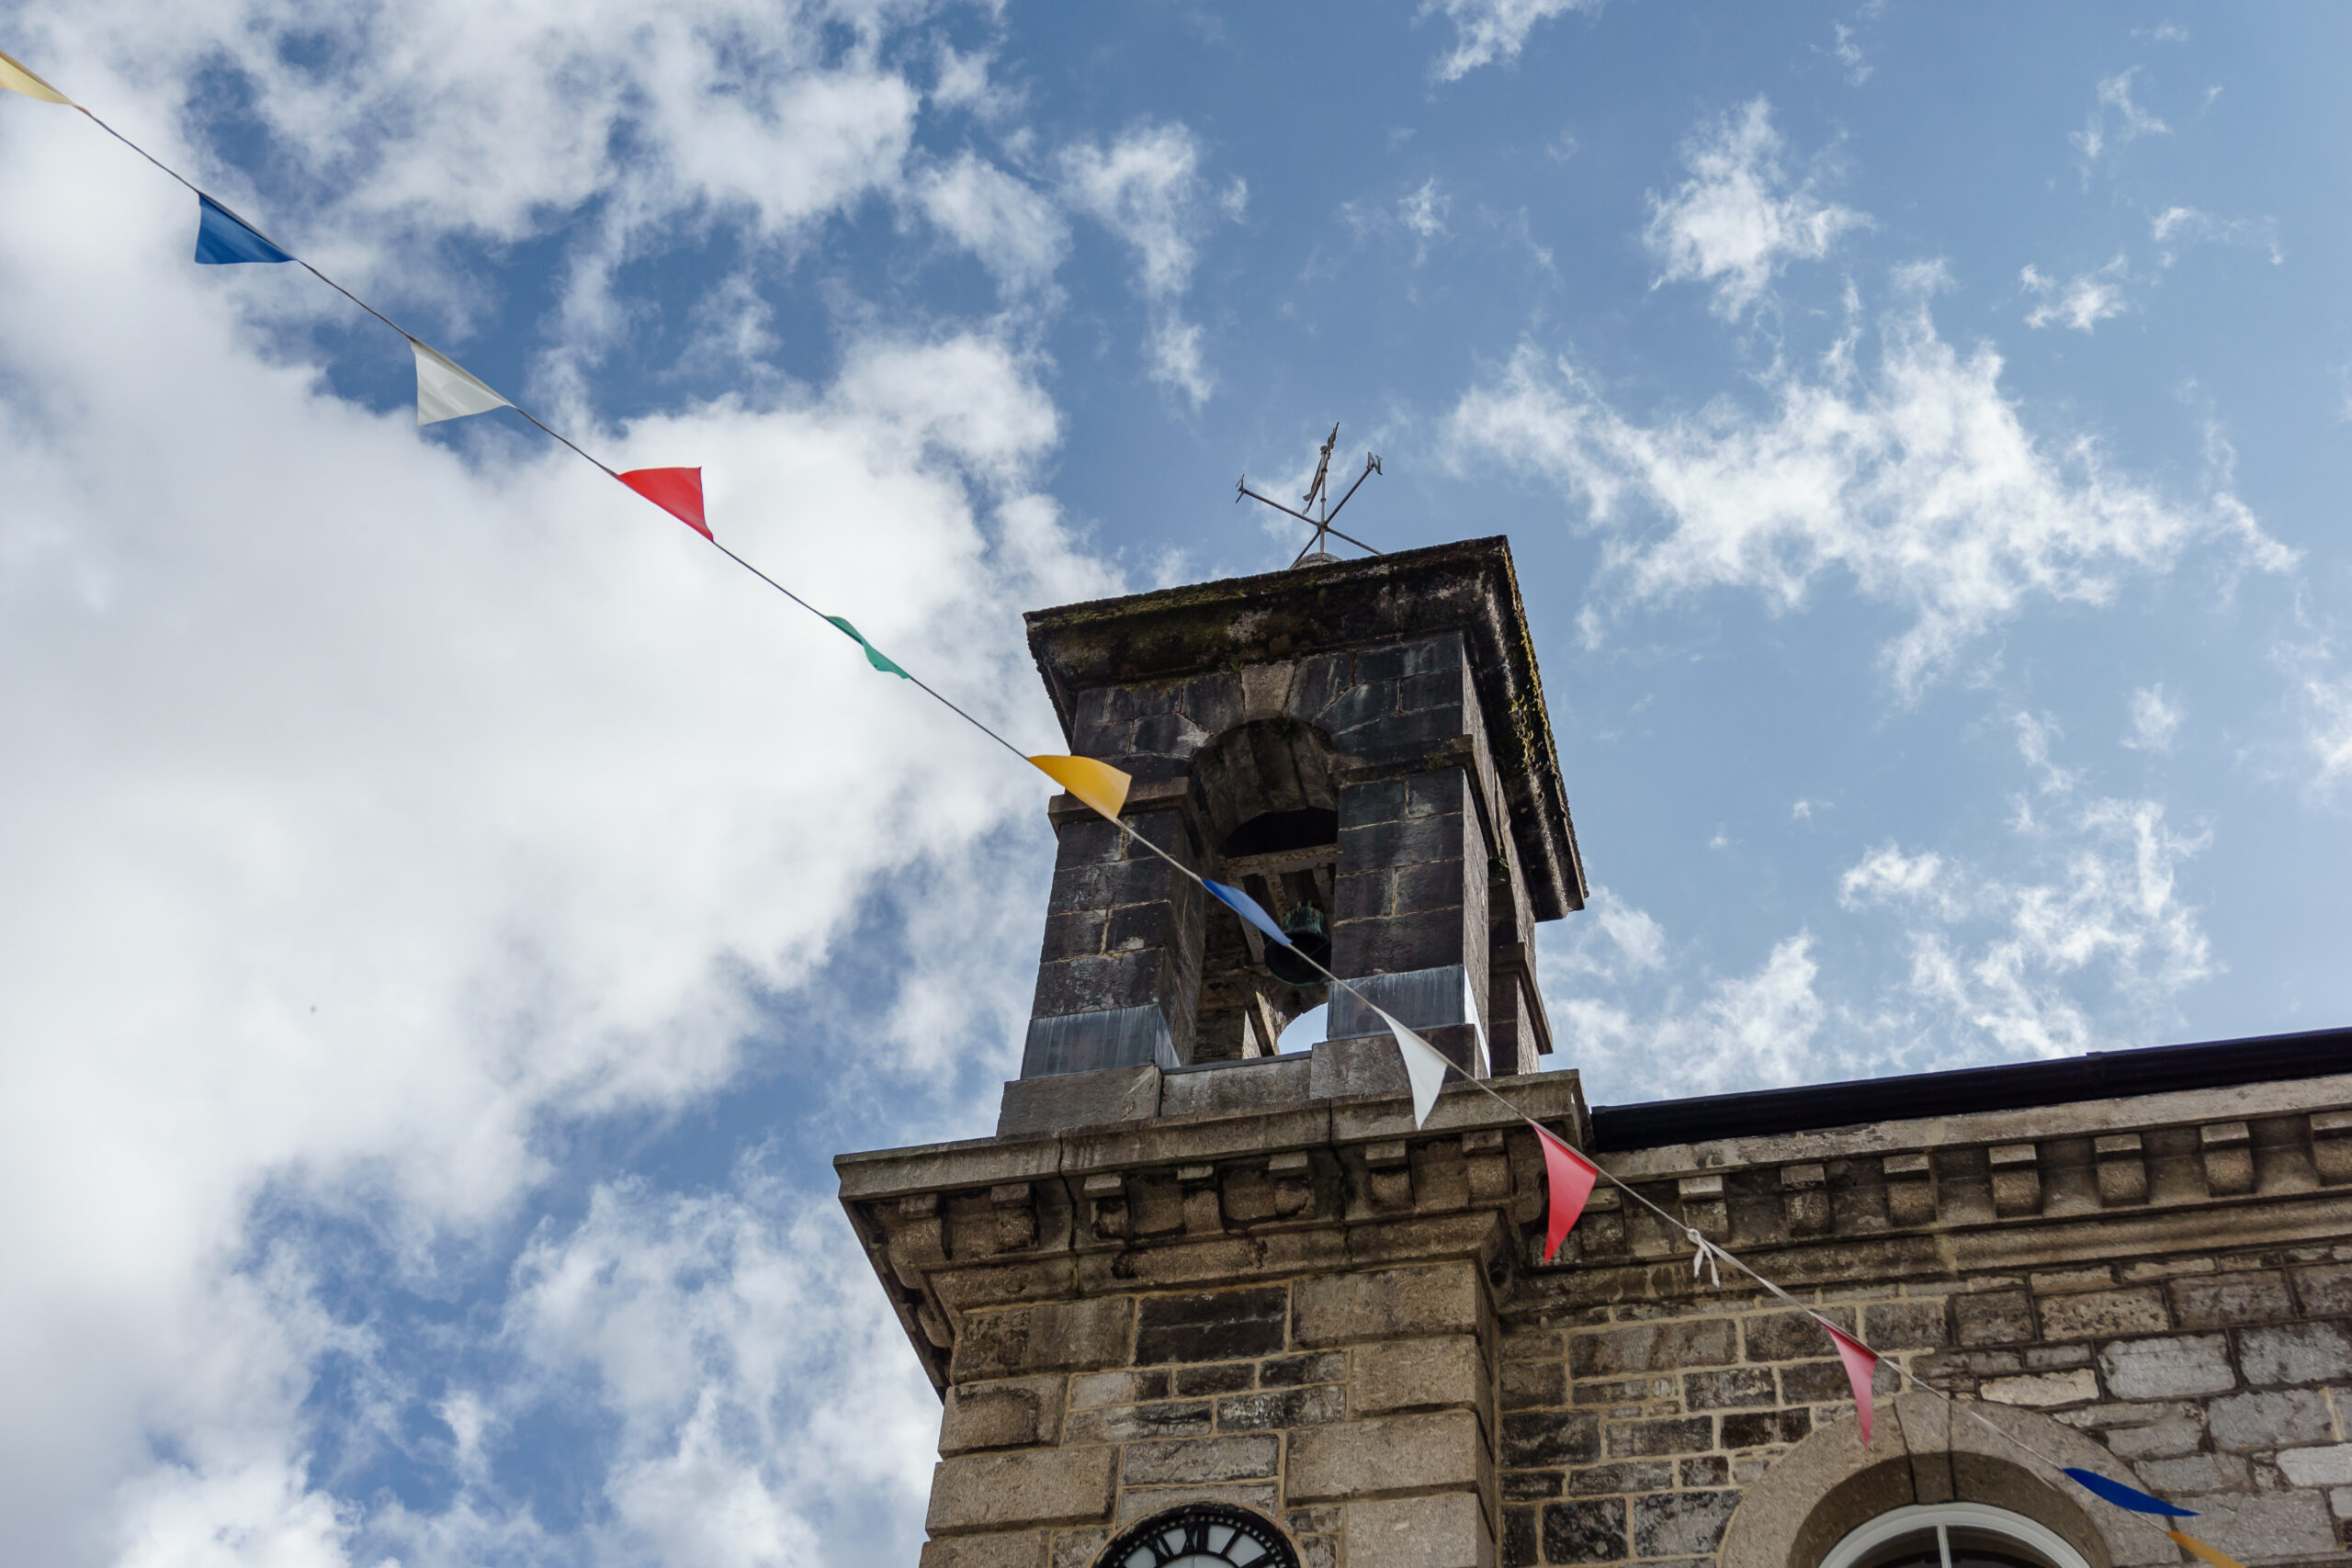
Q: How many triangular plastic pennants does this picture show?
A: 12